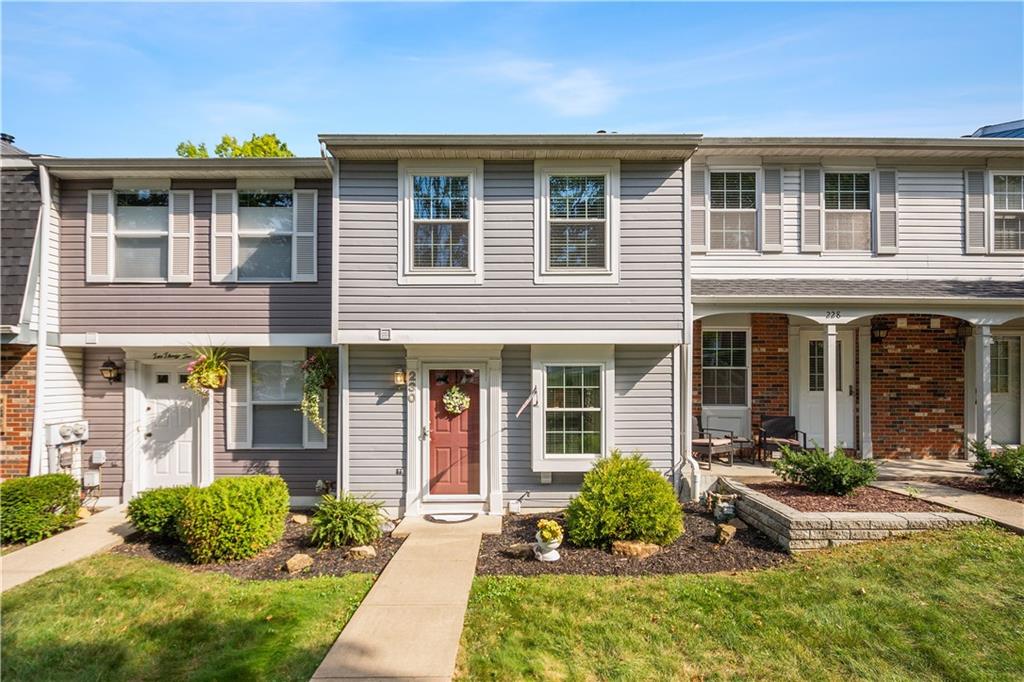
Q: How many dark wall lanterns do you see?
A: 3